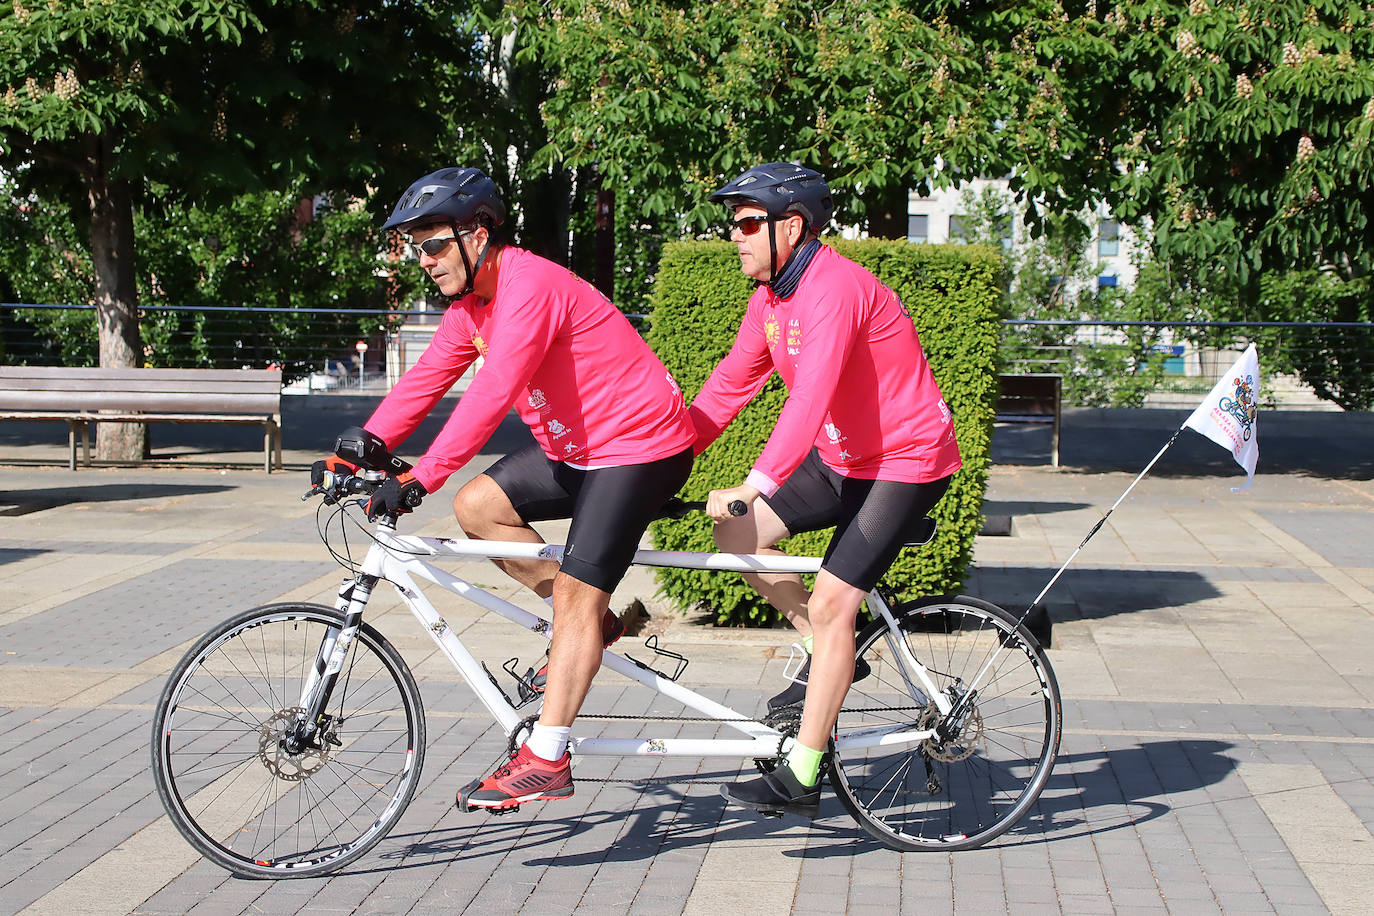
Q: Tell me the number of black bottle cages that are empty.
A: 2